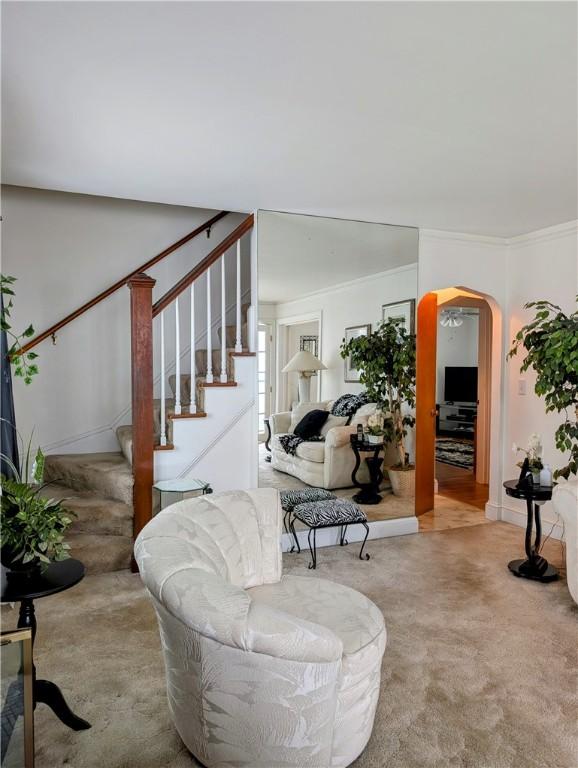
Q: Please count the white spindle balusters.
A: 6